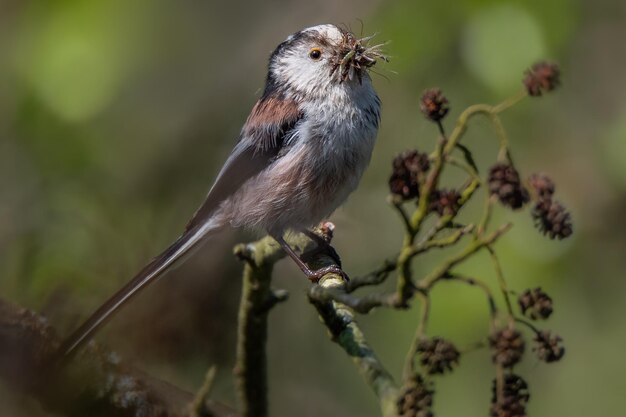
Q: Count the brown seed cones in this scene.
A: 13